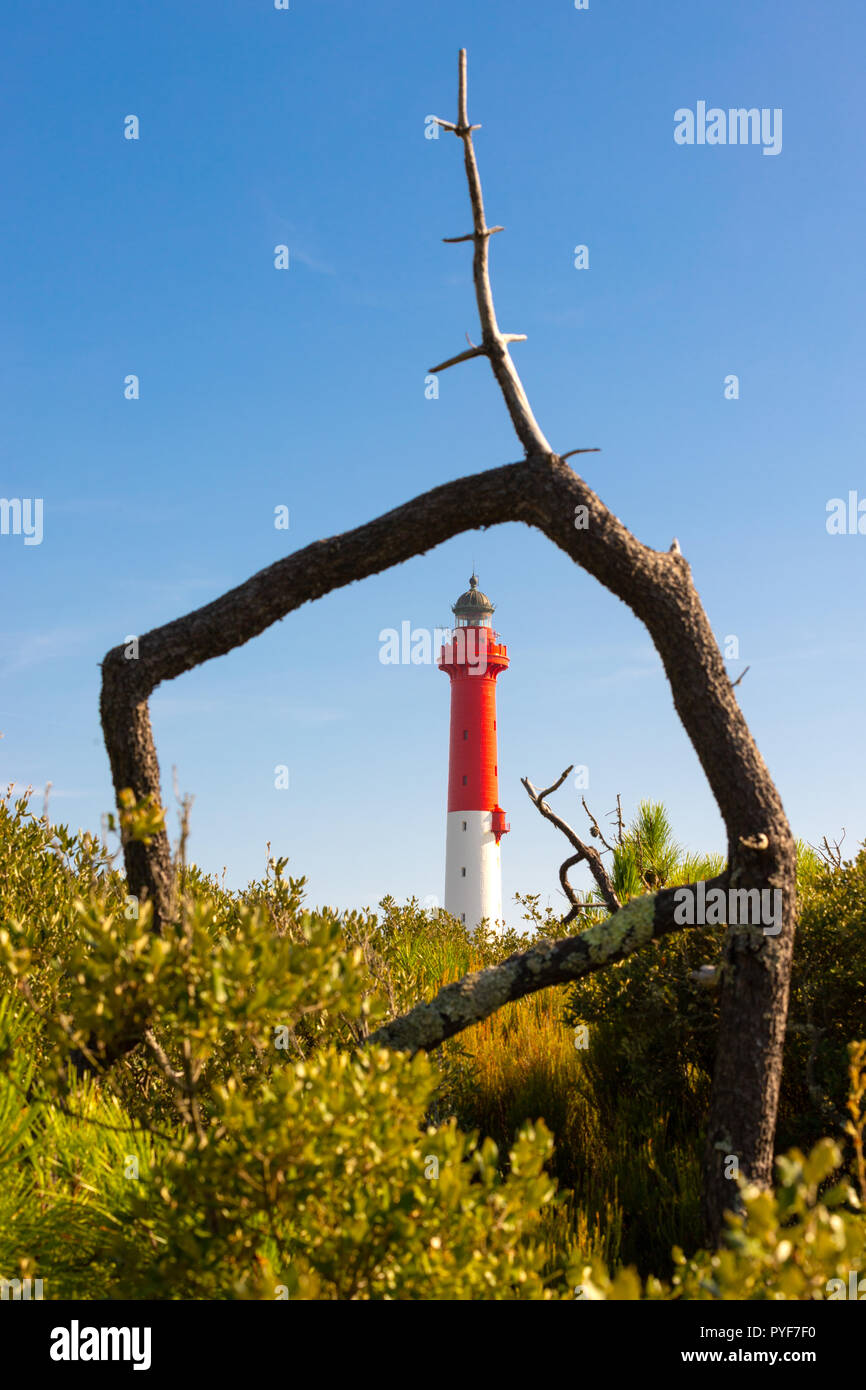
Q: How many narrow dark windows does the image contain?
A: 5